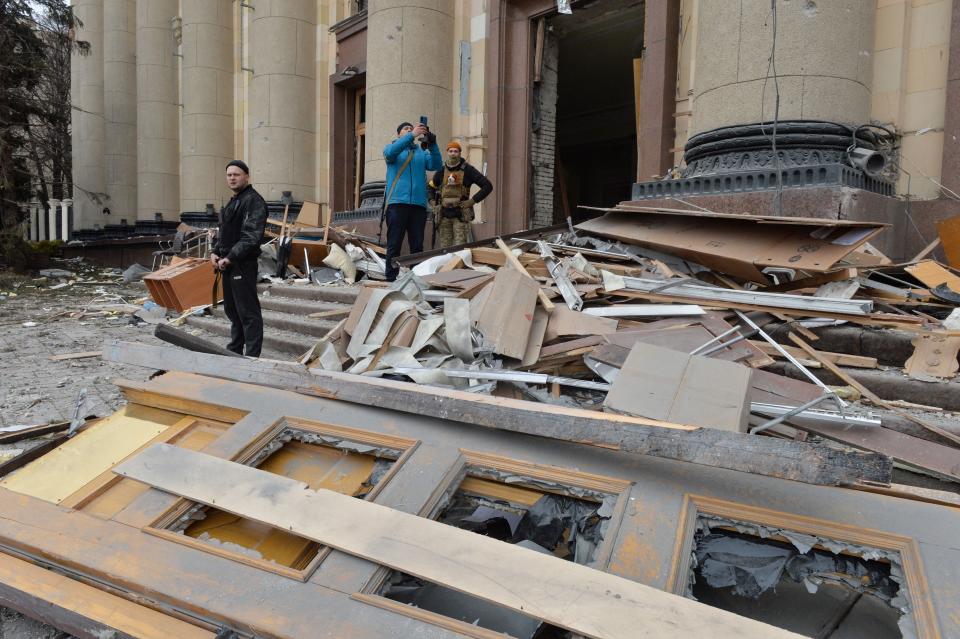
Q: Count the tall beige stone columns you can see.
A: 7